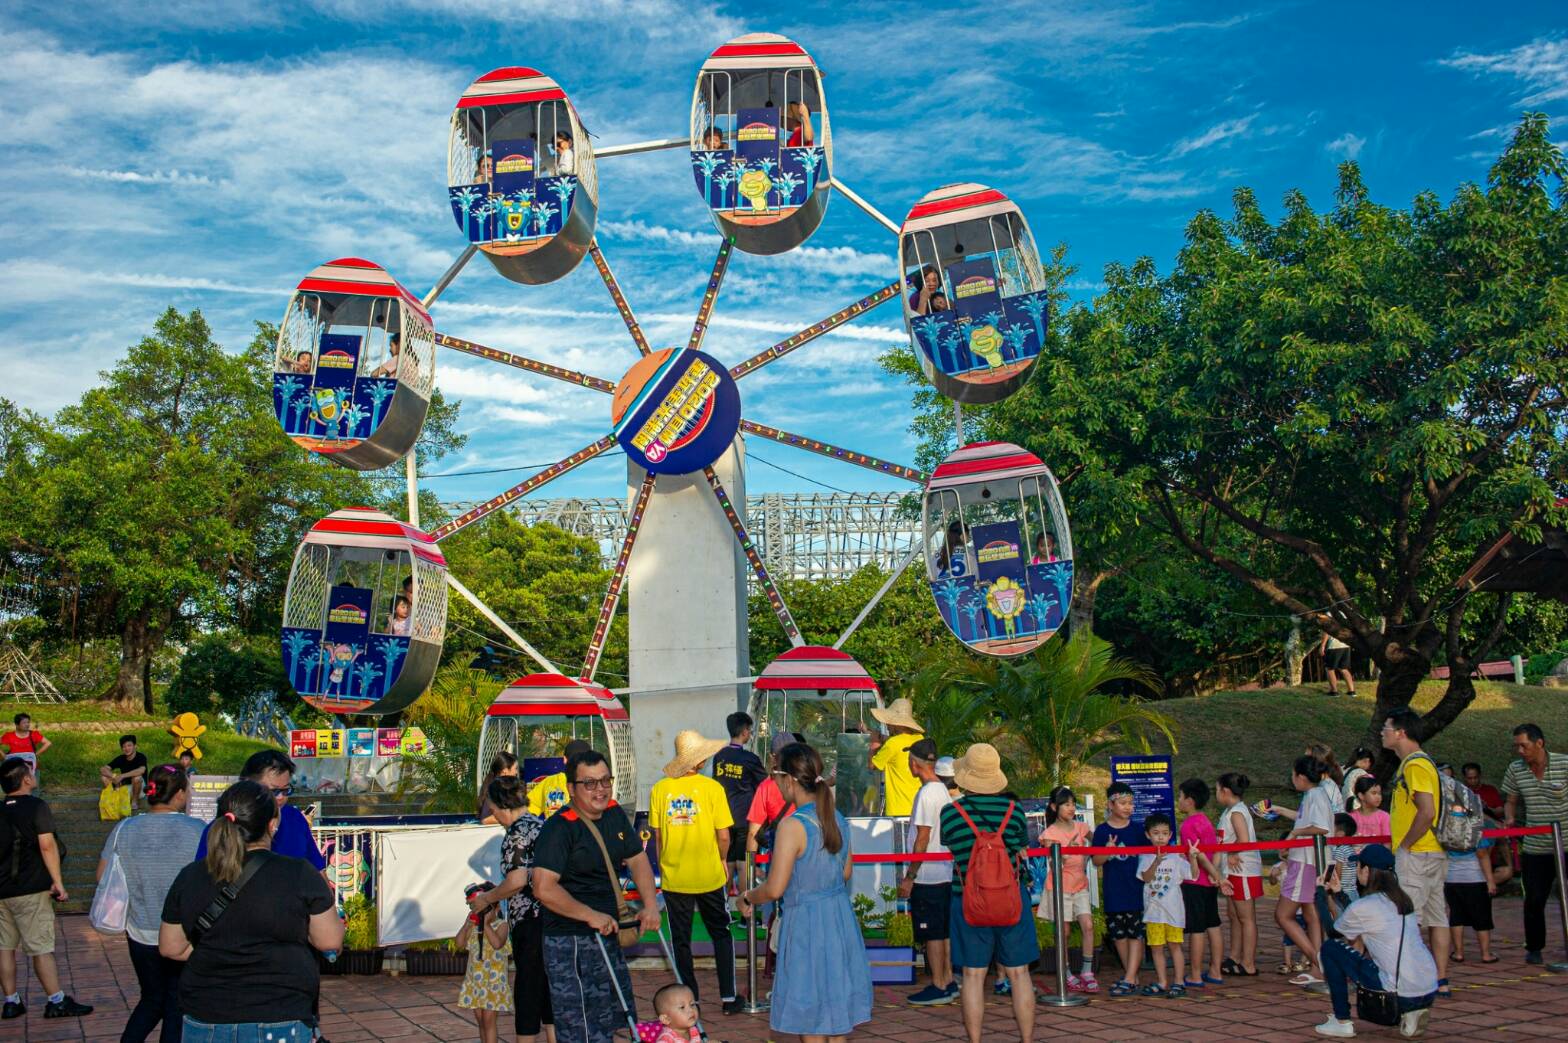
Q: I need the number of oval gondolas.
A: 8